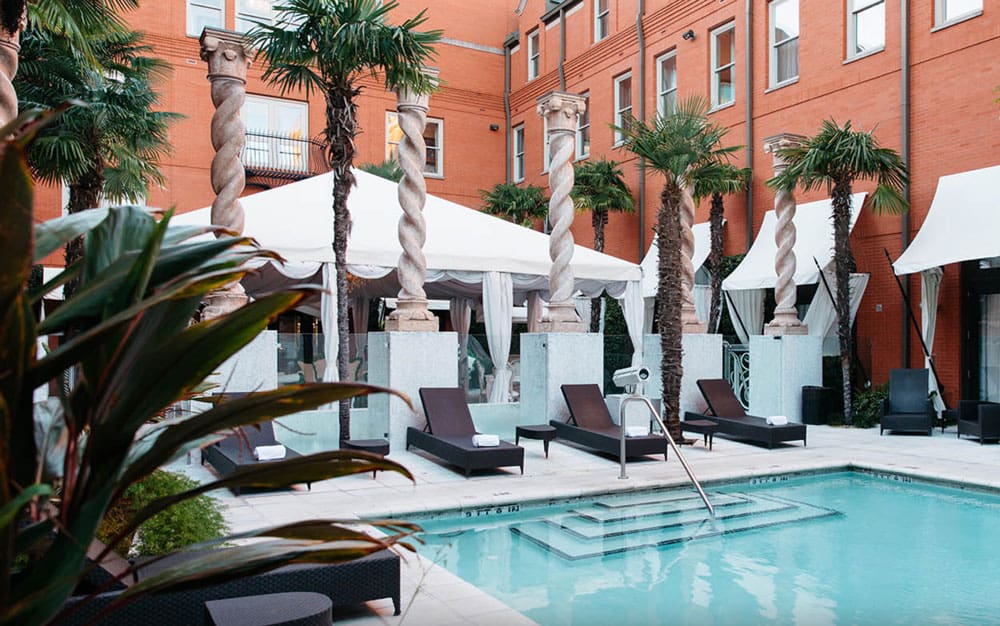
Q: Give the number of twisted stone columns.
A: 6